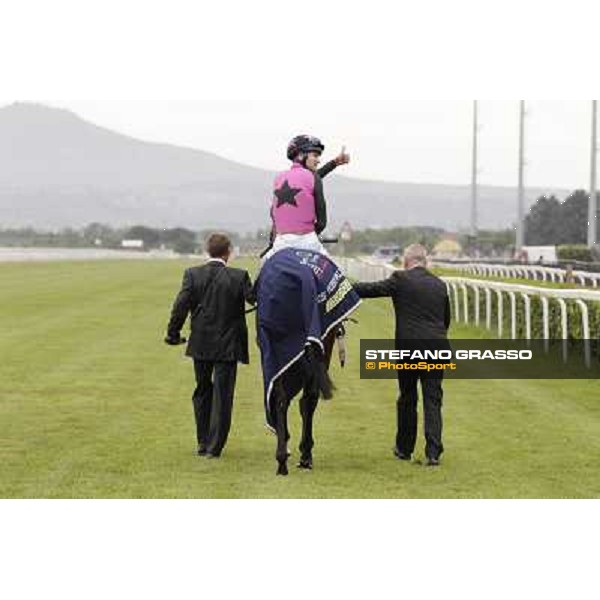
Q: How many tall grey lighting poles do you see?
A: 3